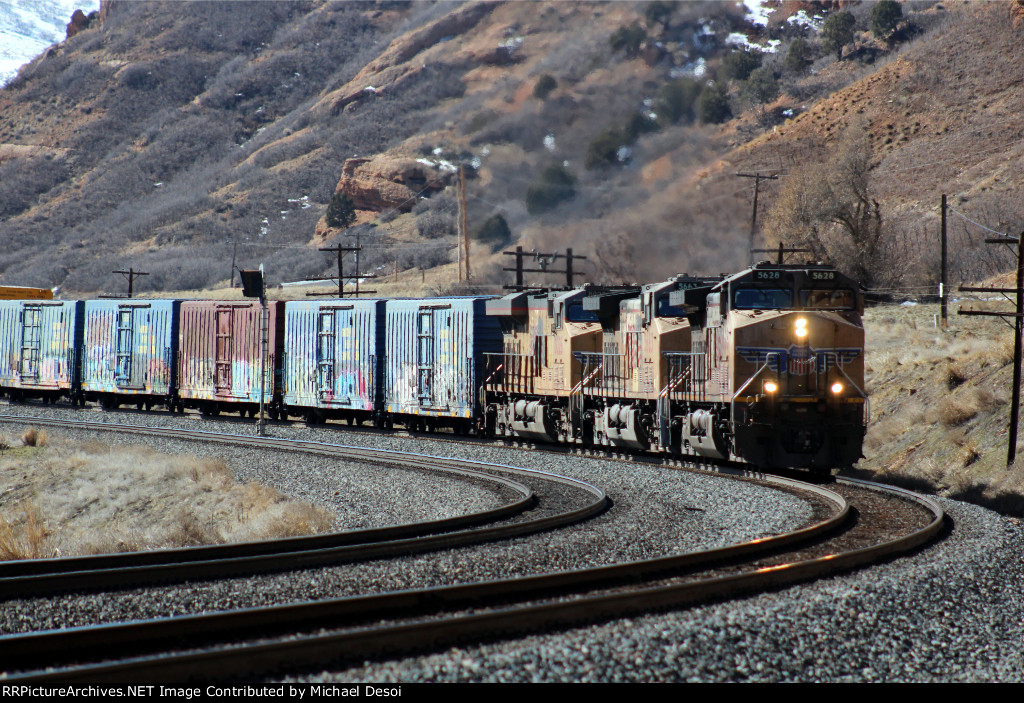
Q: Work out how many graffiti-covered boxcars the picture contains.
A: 5